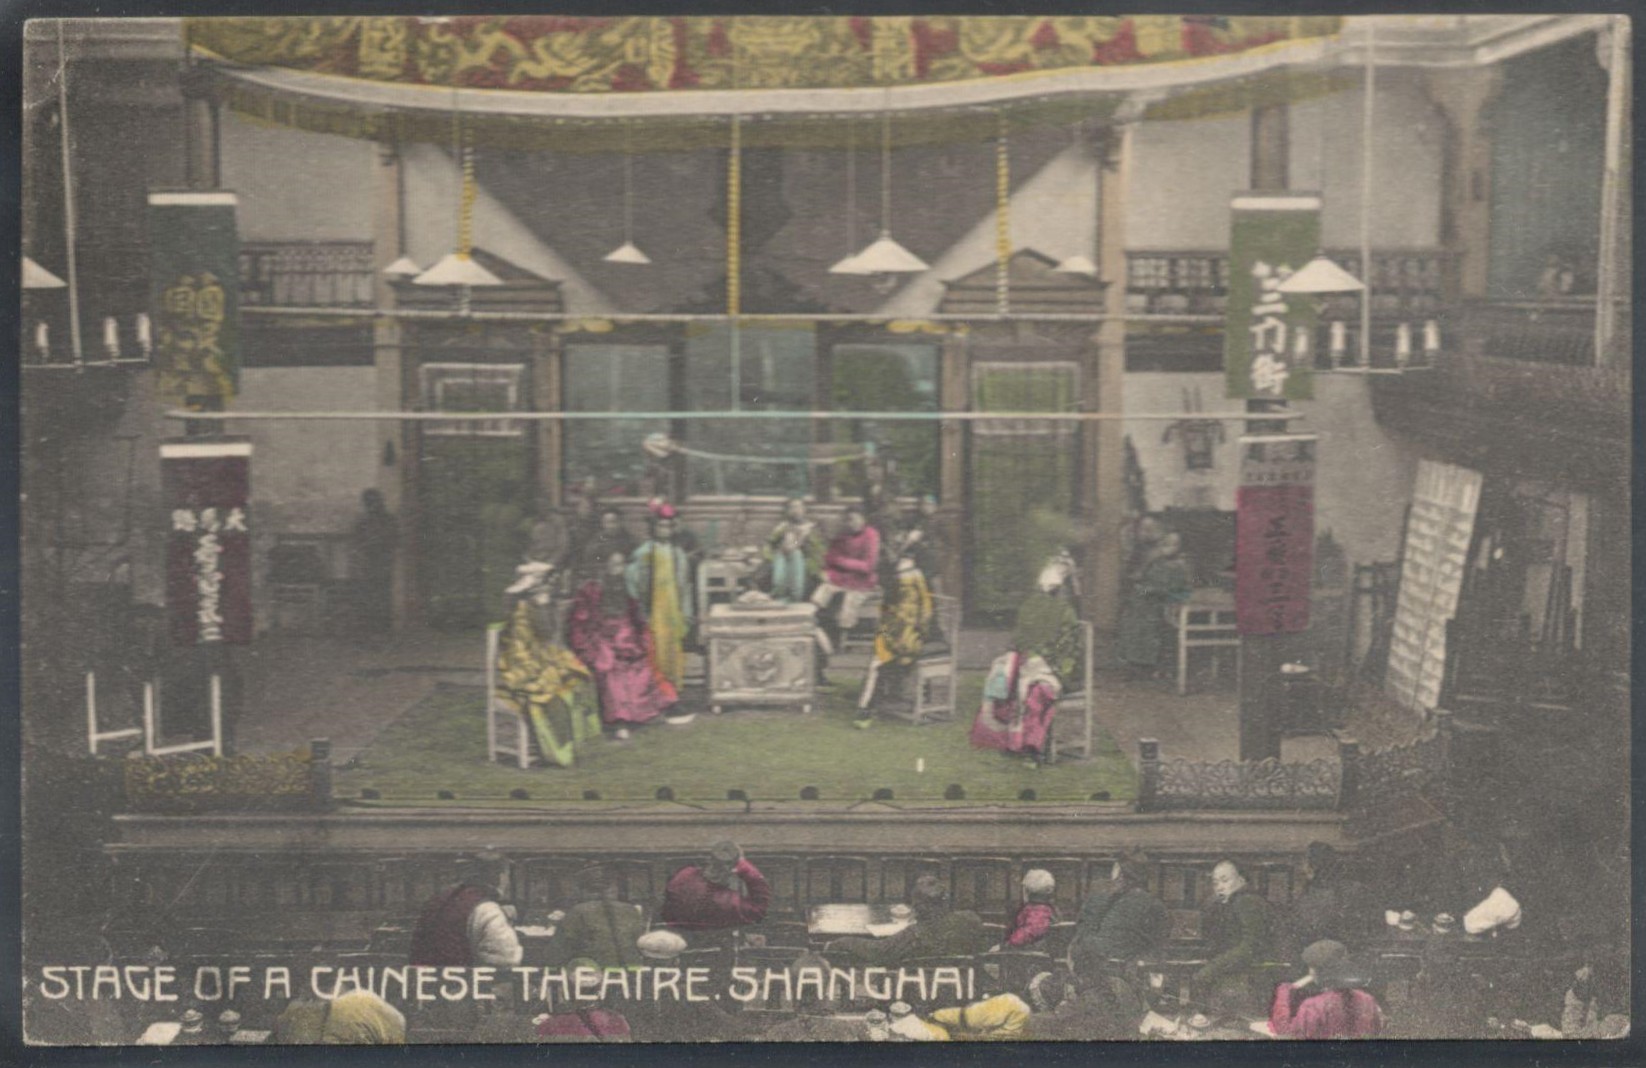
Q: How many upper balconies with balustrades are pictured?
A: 2